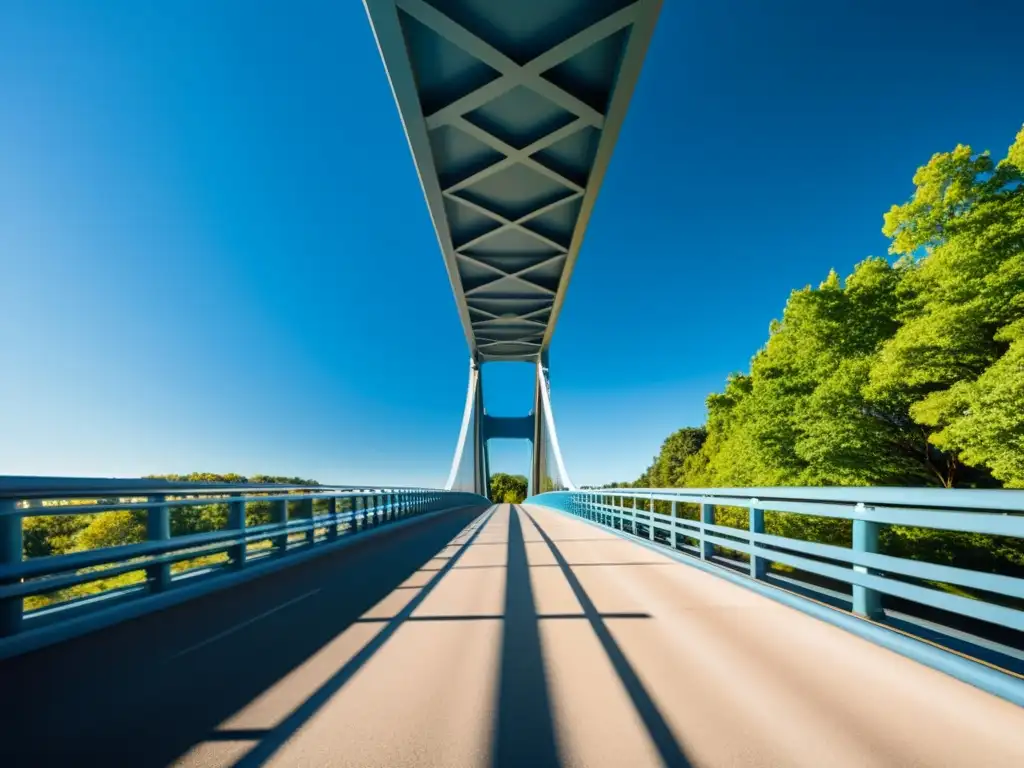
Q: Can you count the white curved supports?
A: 2